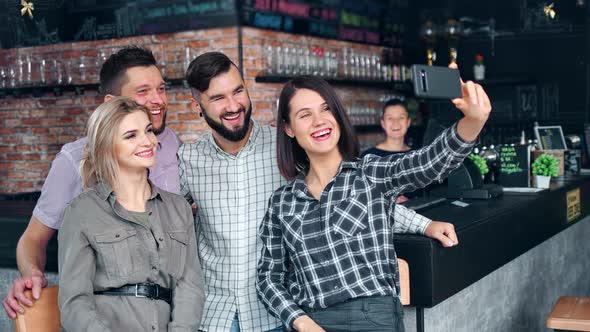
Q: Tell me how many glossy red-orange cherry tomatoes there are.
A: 0